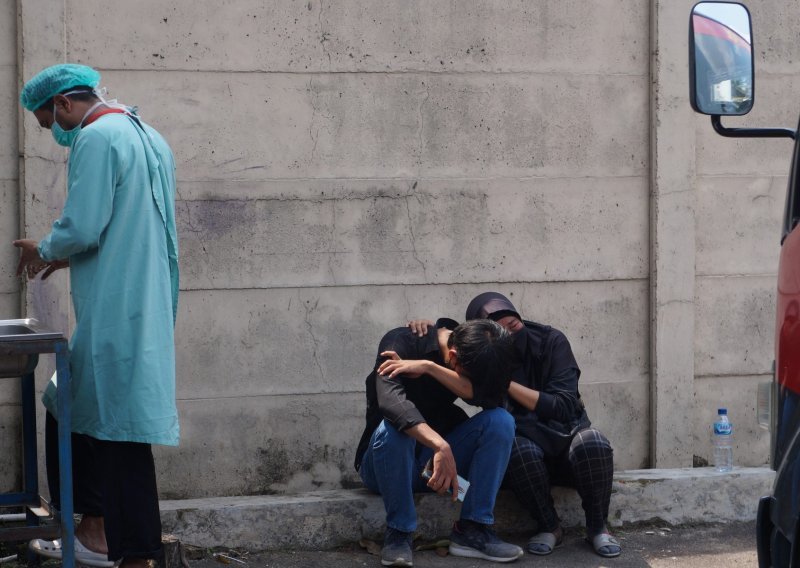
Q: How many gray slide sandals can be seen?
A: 2